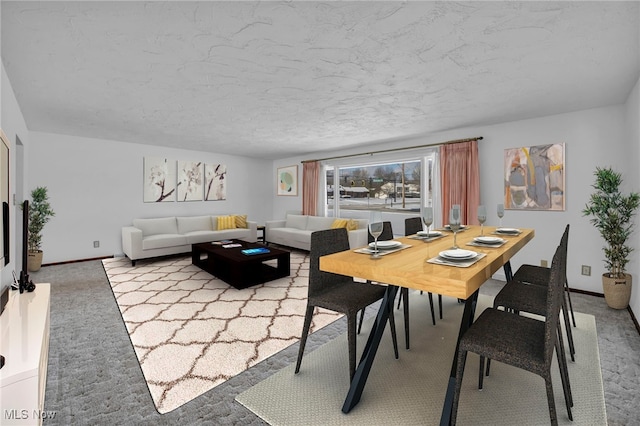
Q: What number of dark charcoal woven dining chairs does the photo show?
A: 6